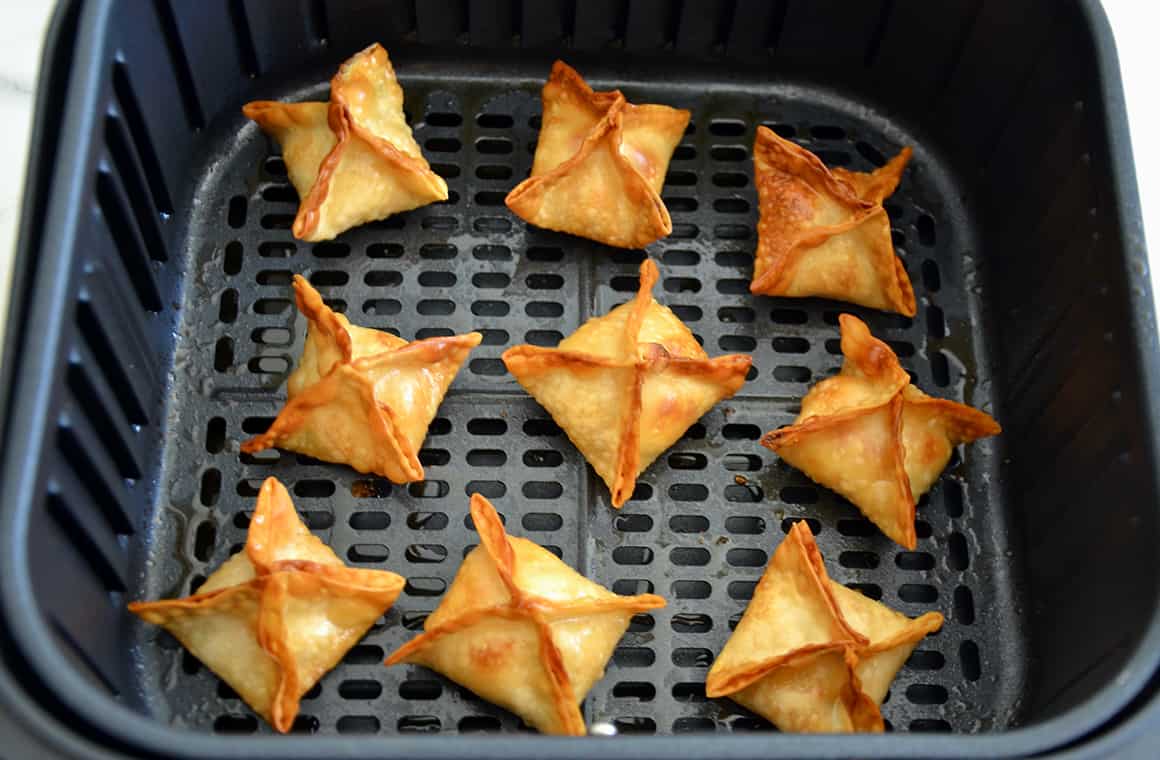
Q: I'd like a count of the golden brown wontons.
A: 9